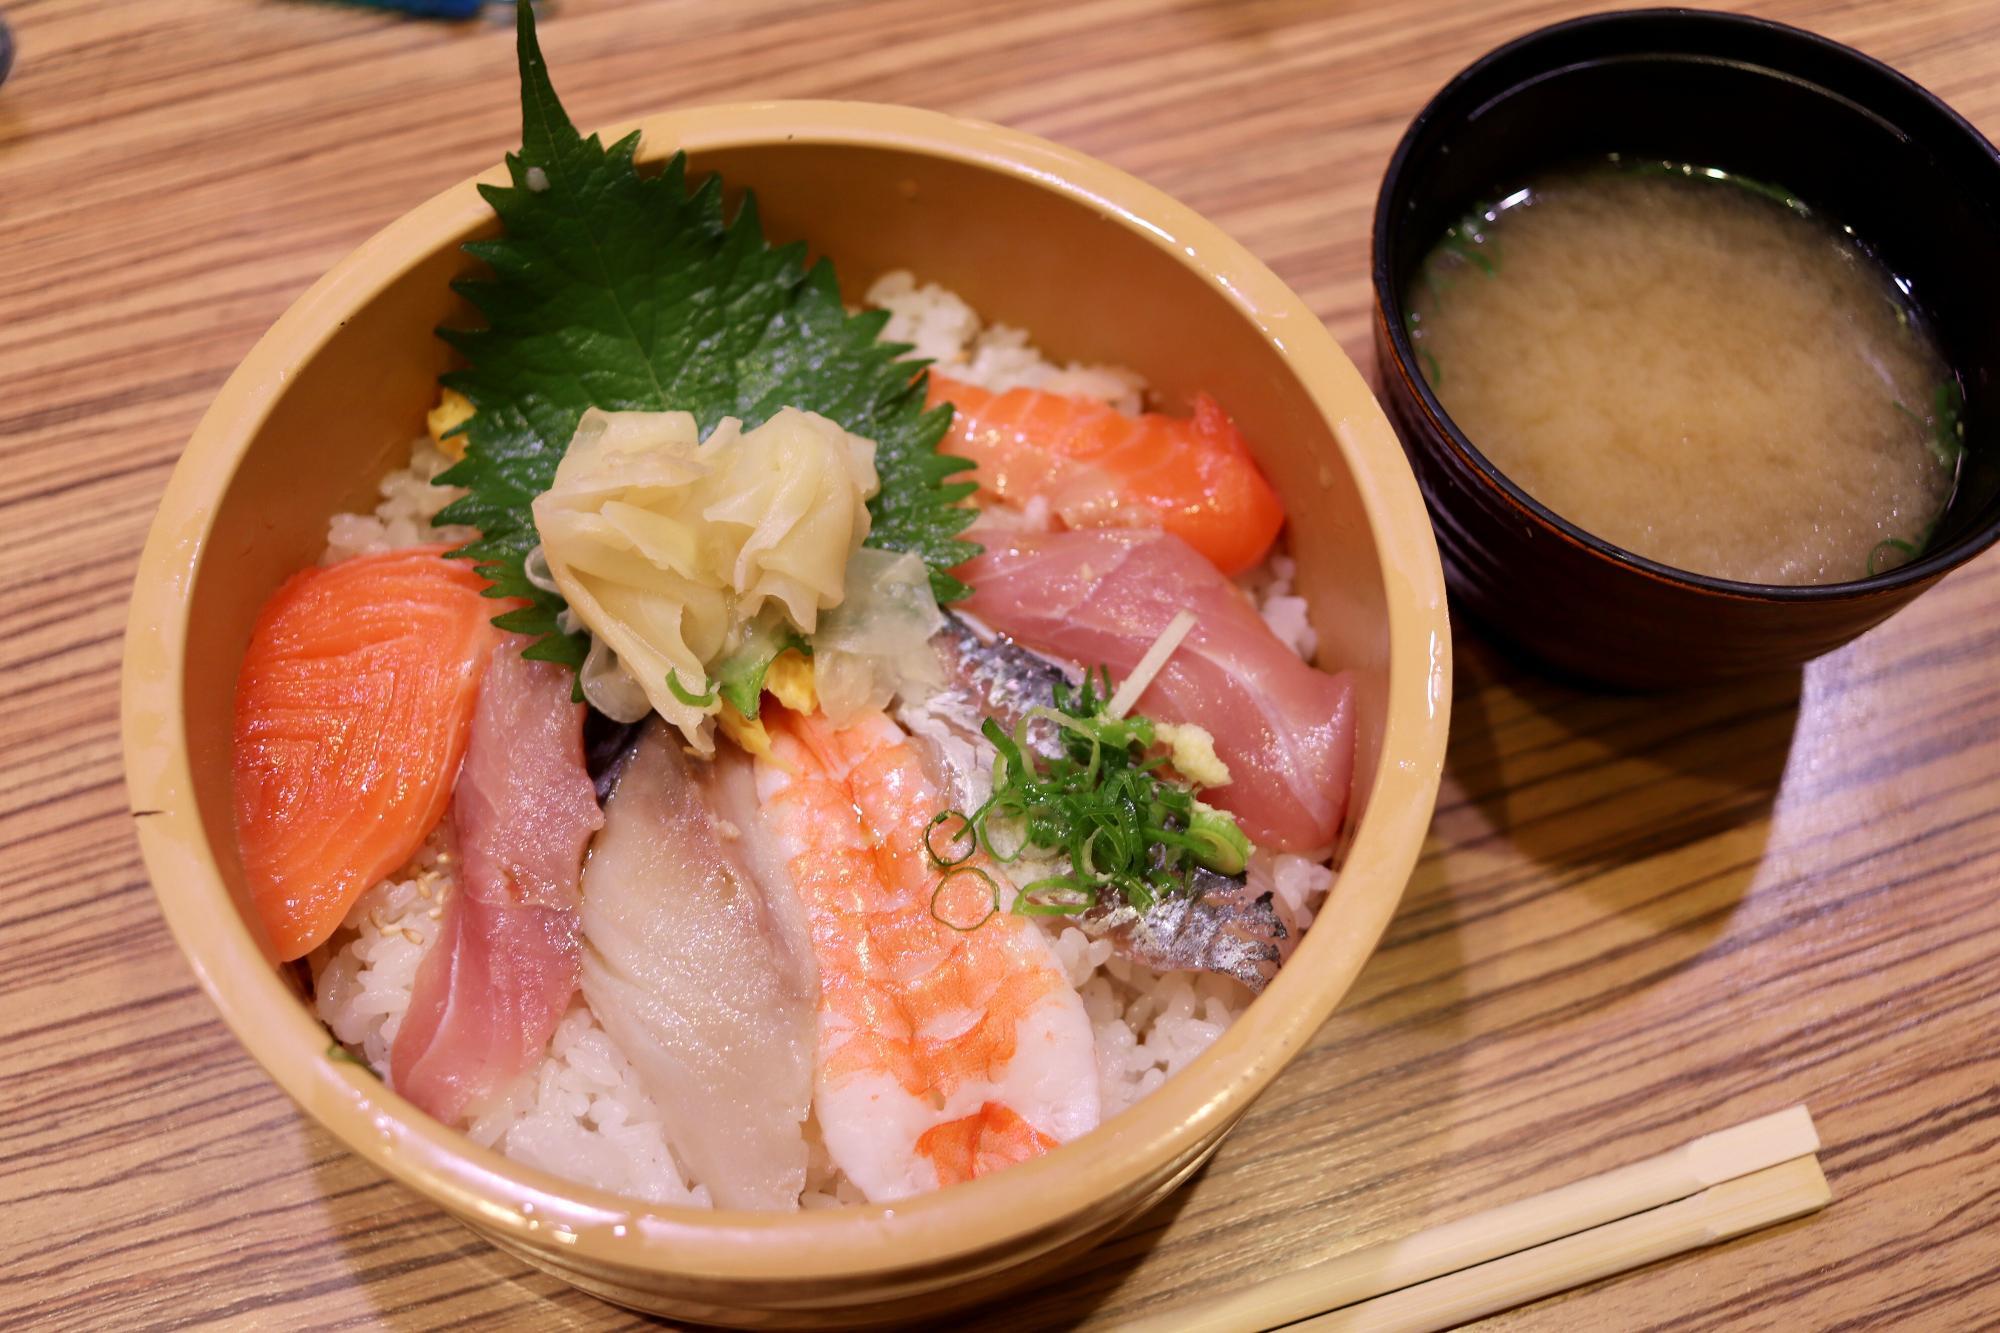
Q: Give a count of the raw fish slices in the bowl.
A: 6